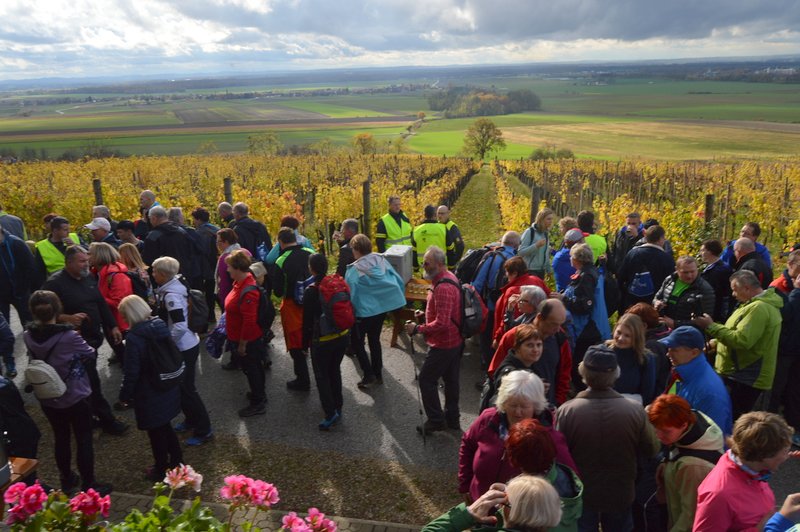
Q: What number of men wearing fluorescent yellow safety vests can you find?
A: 5